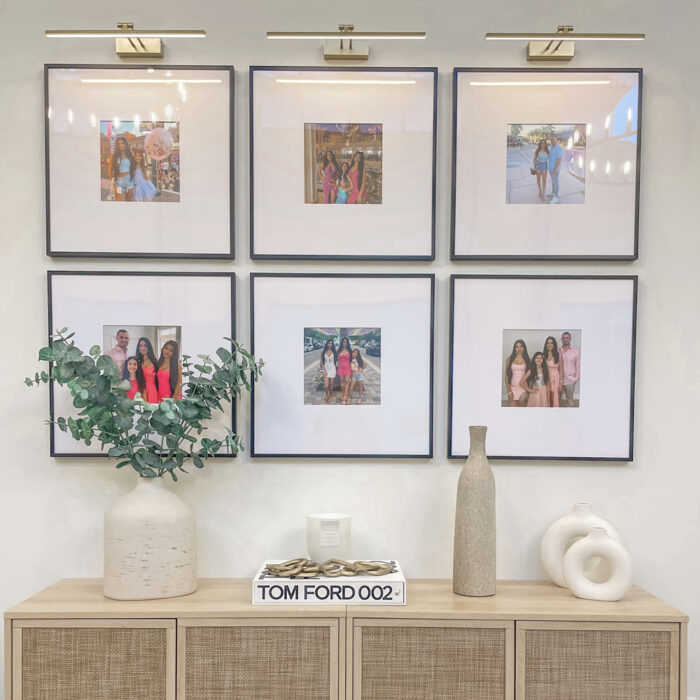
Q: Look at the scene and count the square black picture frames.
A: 6